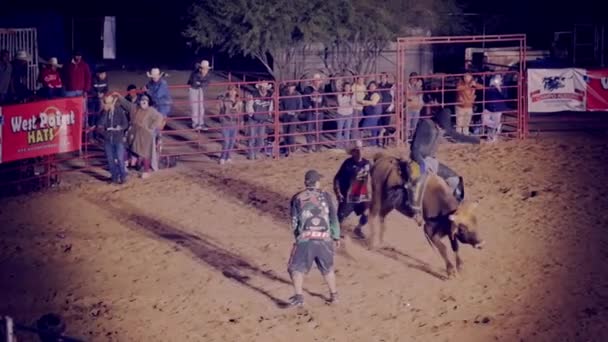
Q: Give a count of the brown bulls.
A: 1